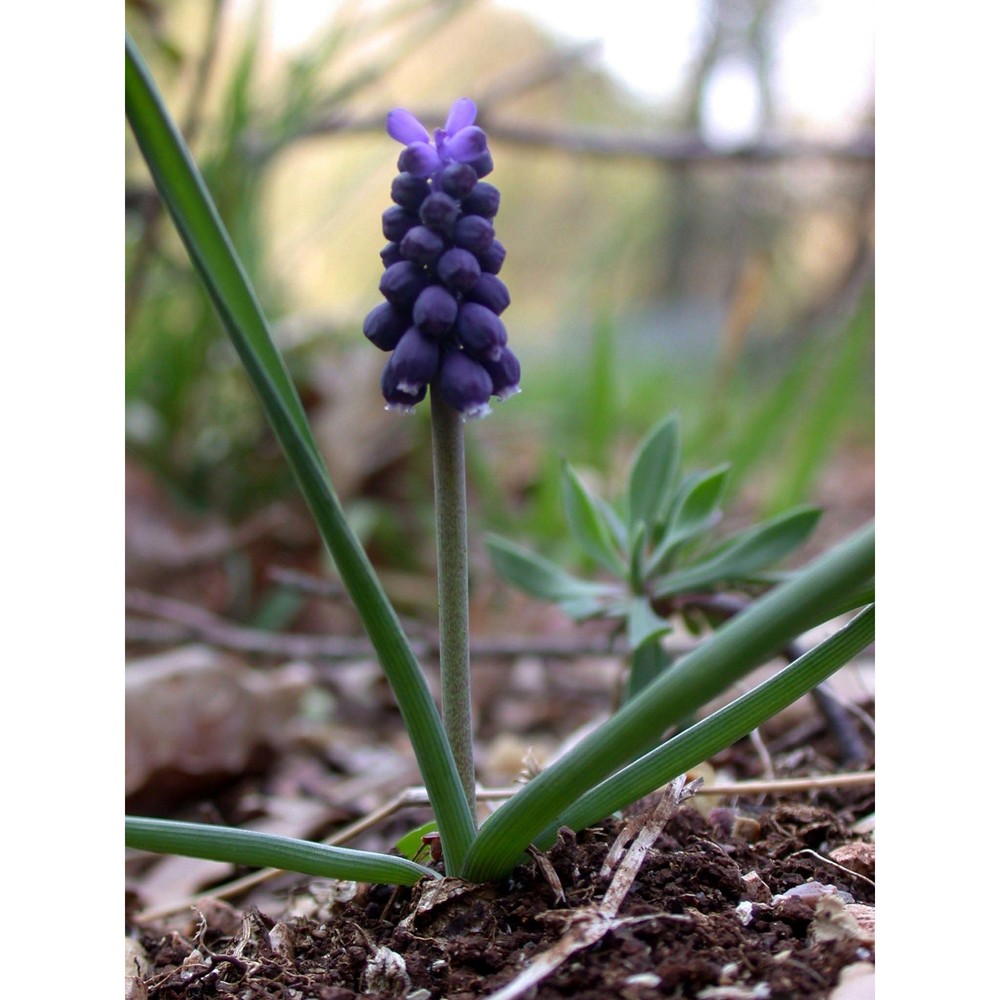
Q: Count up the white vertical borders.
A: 2